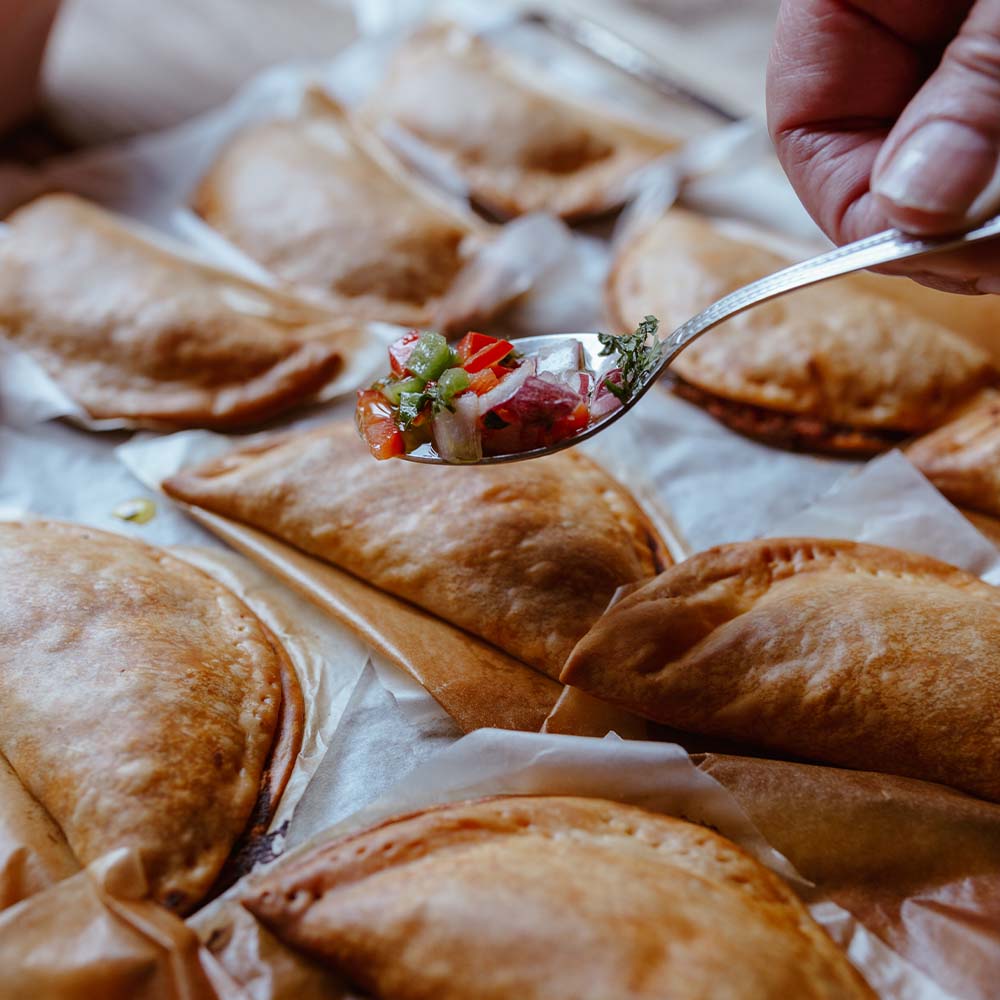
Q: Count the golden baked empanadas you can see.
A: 9